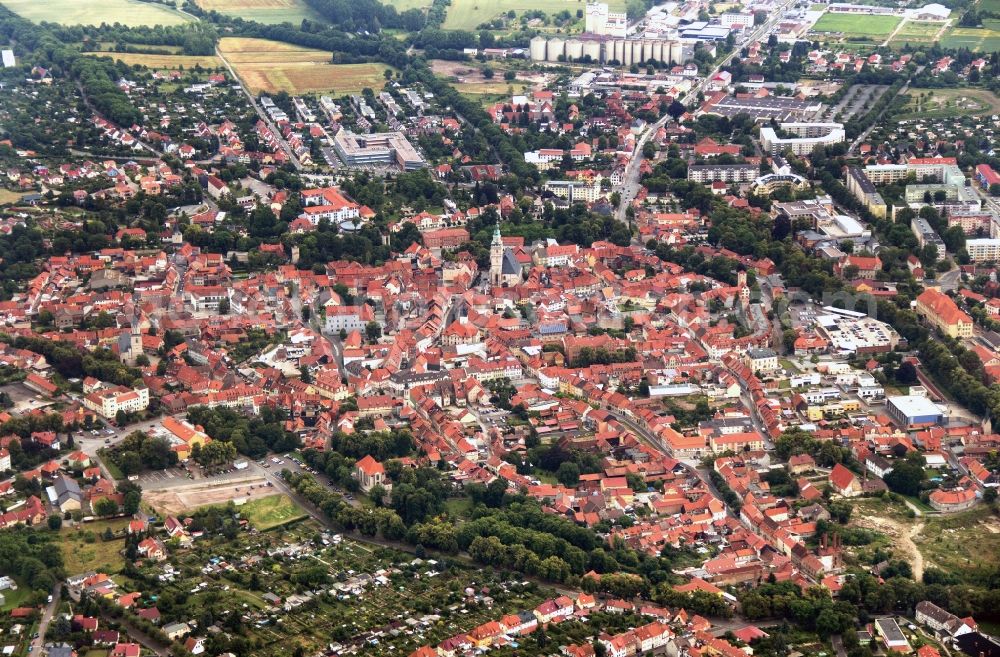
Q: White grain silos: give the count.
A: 12